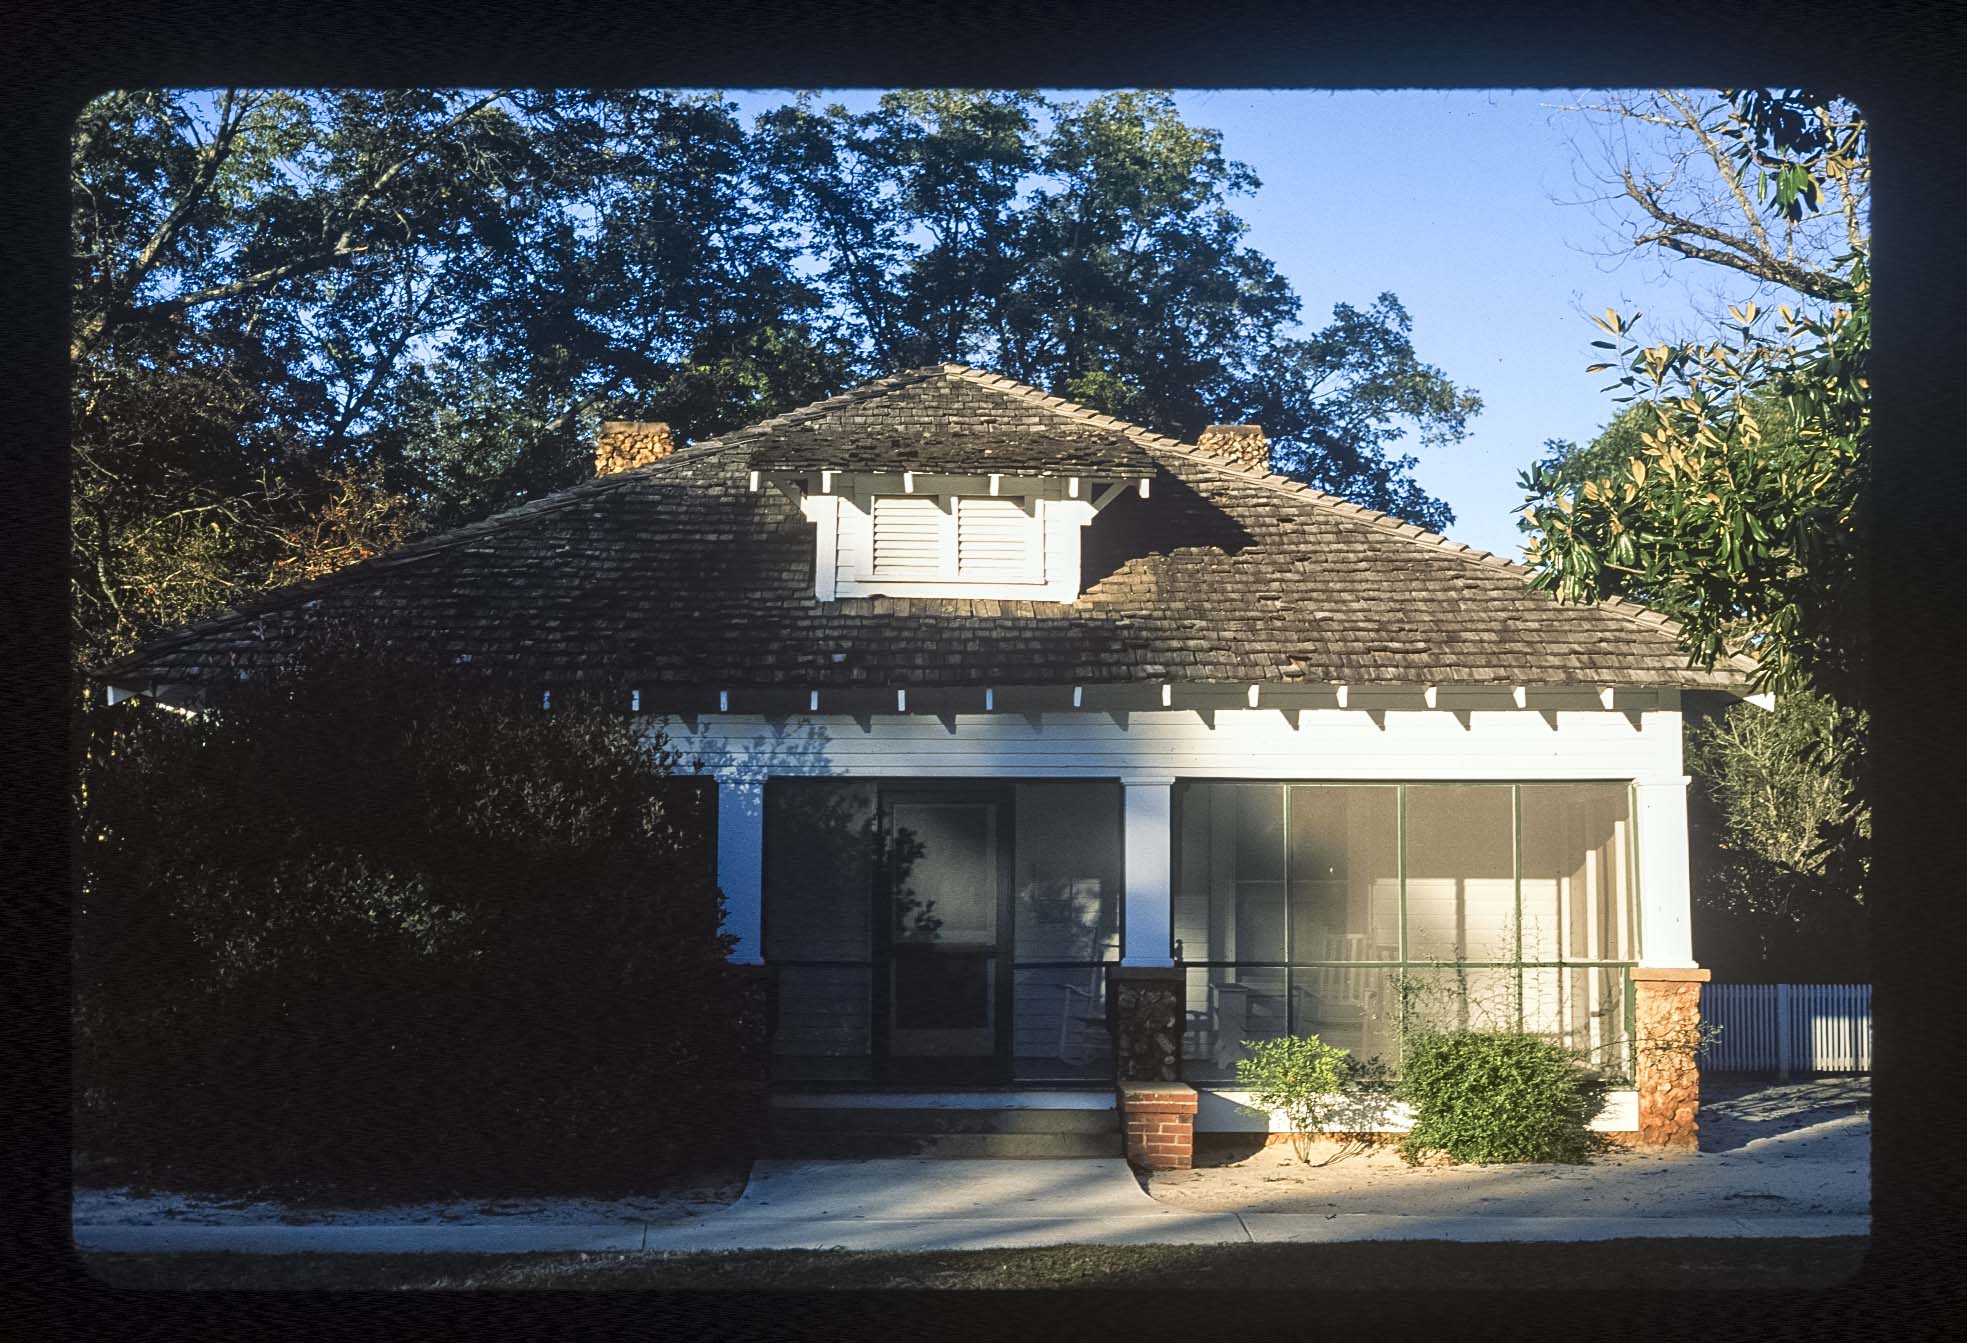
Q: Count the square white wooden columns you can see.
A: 3